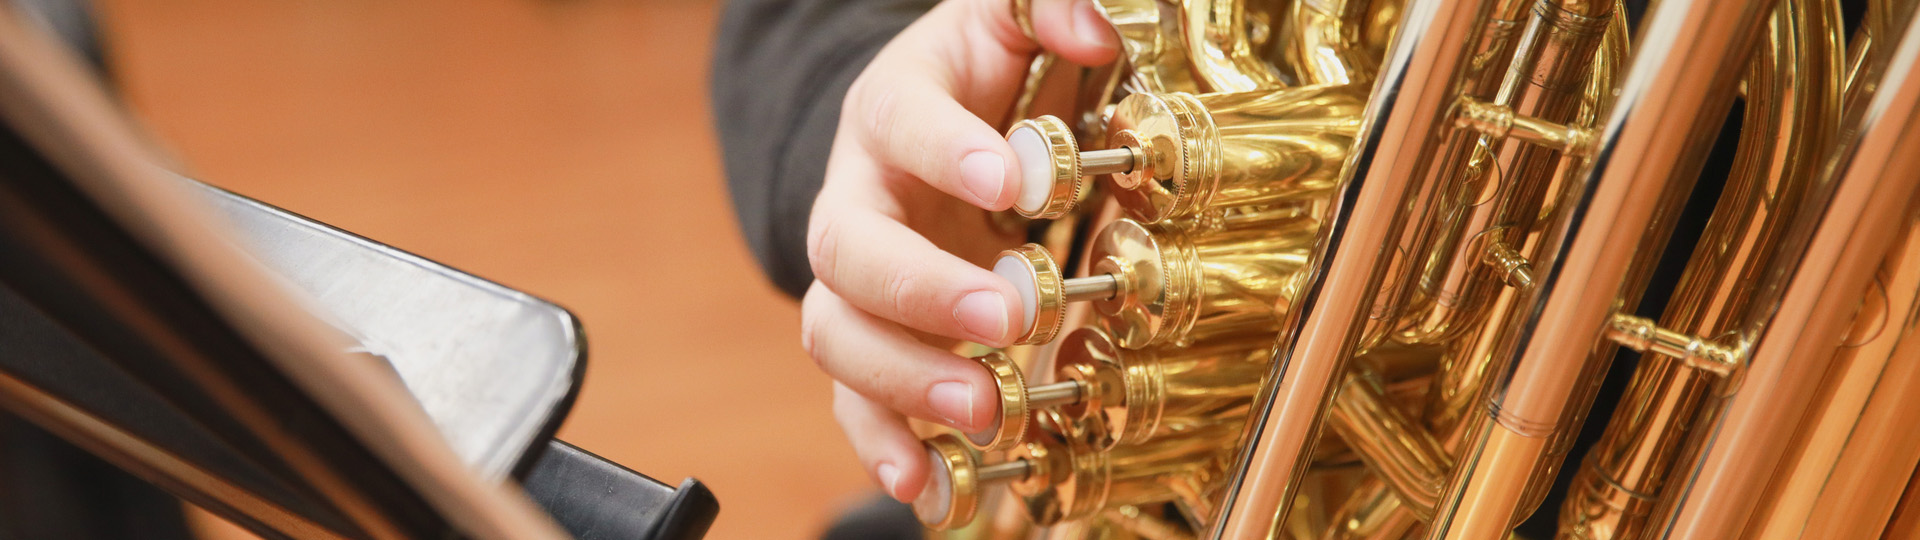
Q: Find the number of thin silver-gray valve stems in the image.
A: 4